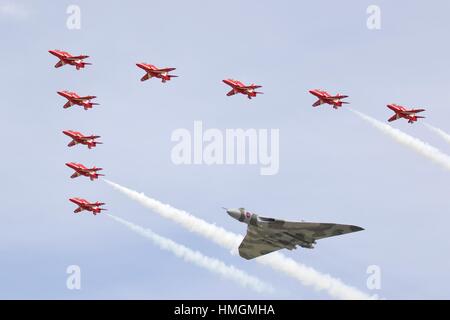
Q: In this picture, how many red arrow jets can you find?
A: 9